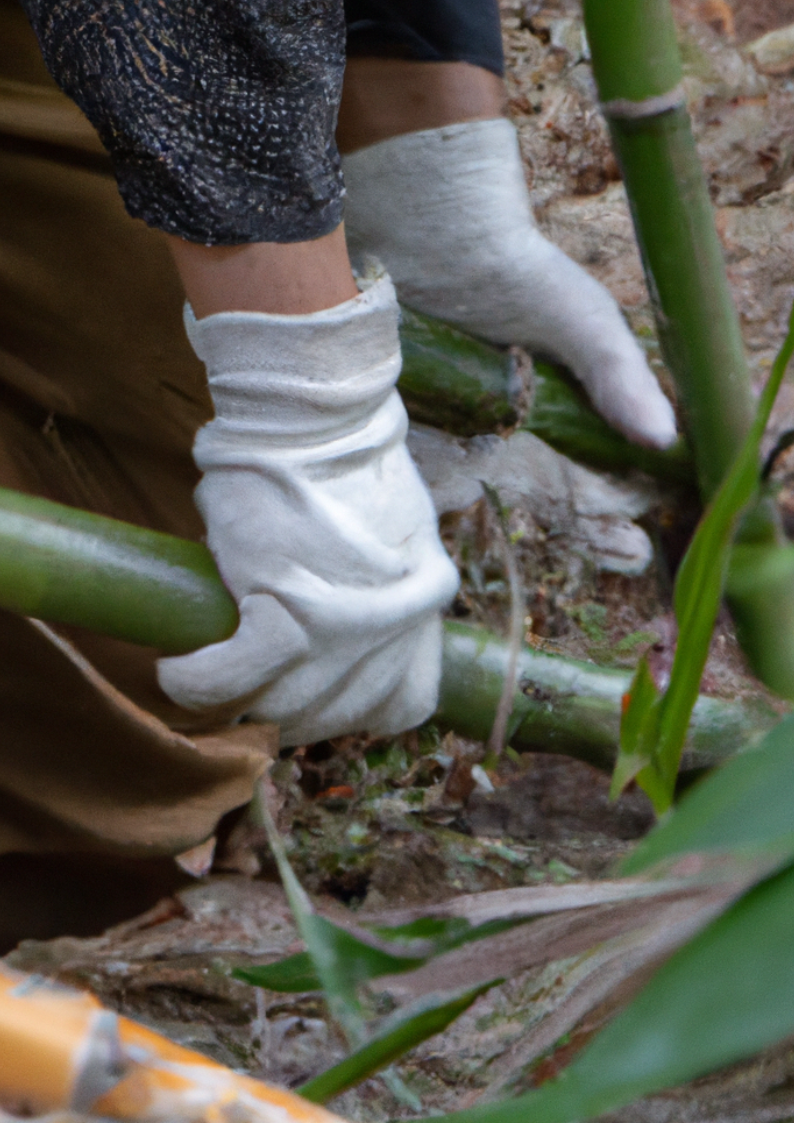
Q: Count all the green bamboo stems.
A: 3